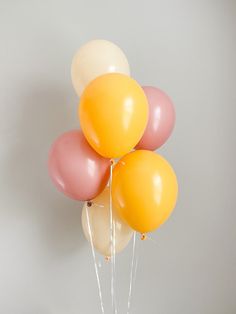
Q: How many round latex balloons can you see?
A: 6